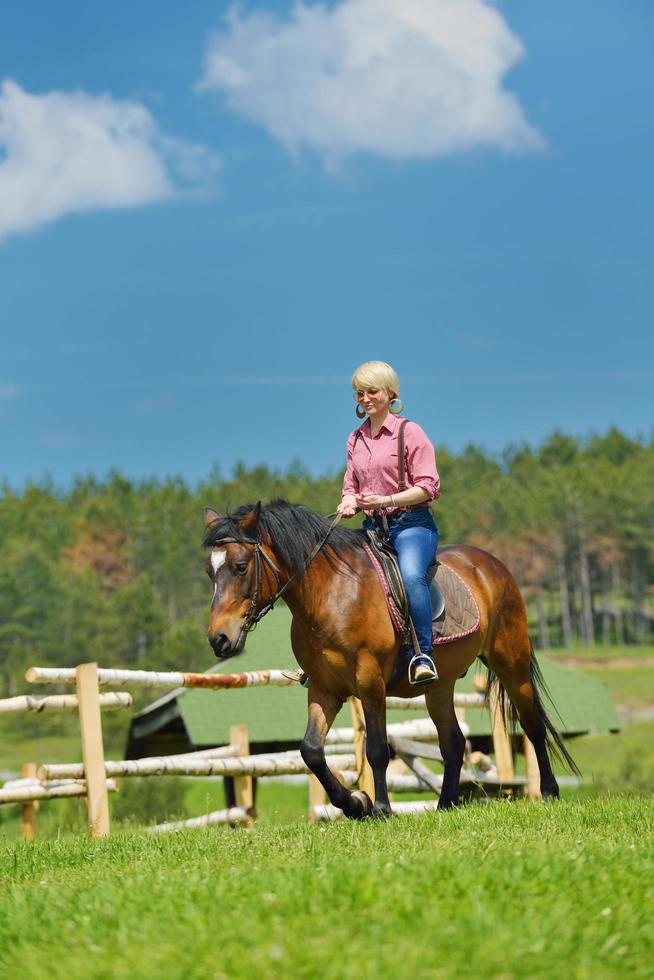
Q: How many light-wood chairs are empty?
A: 0